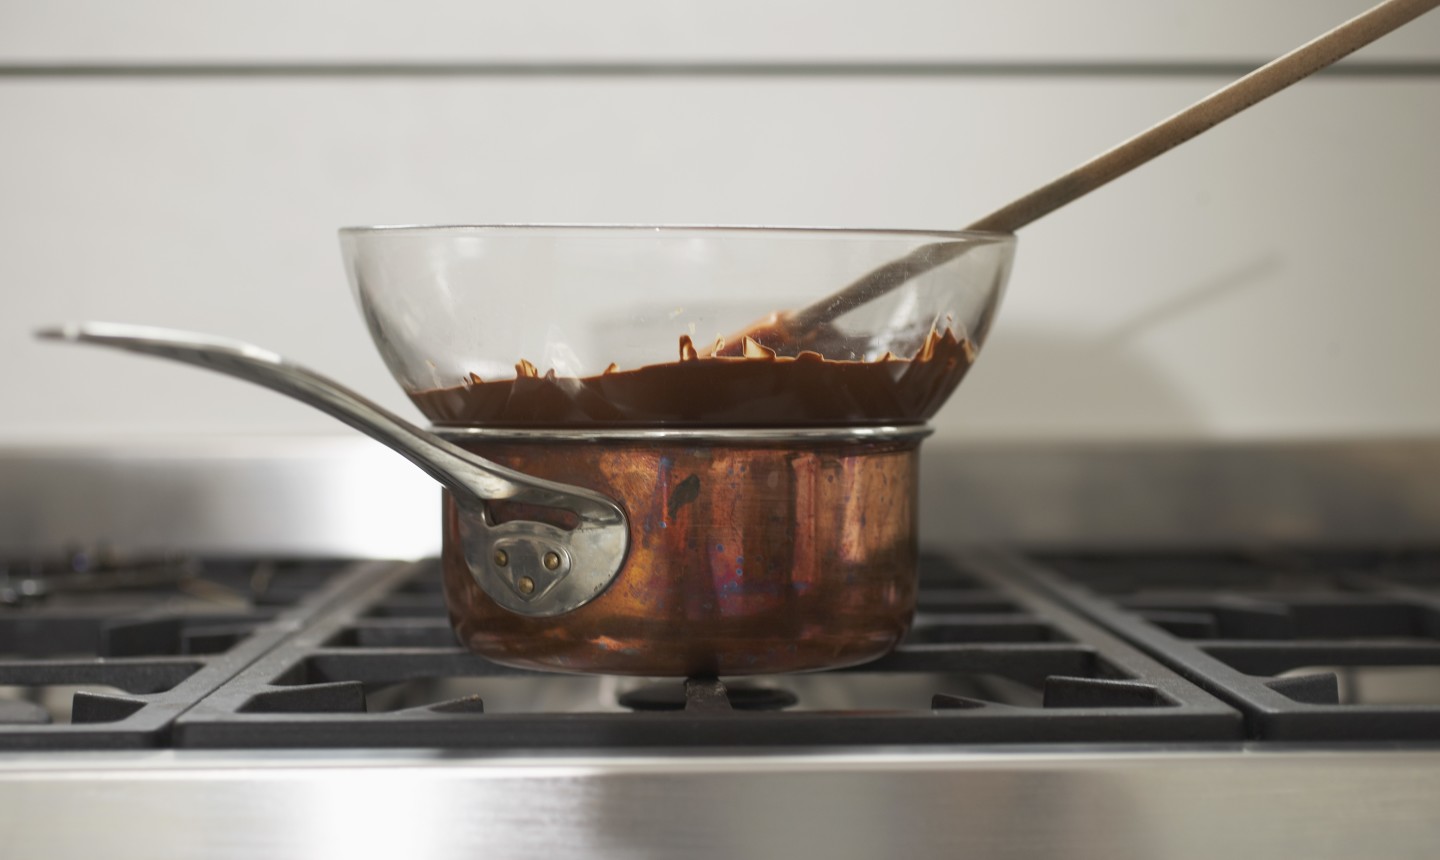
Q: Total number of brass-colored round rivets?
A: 3